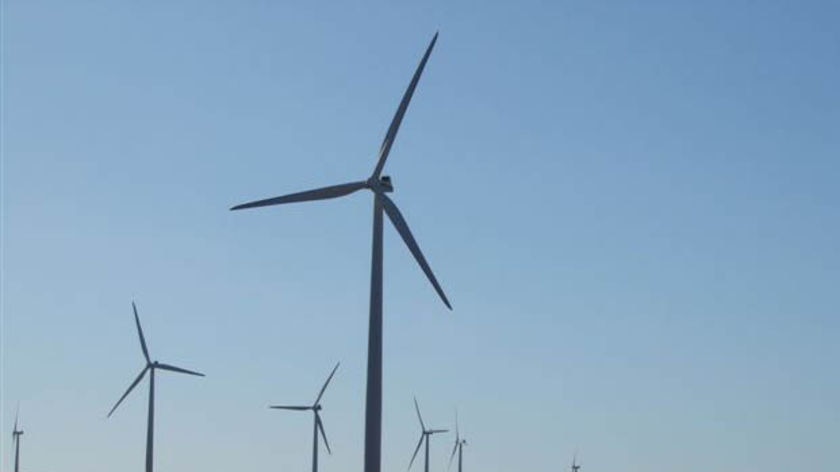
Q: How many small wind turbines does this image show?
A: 6